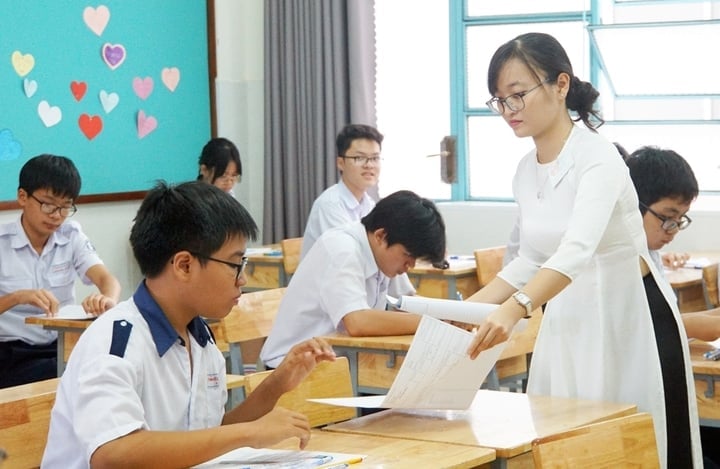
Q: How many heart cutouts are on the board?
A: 12